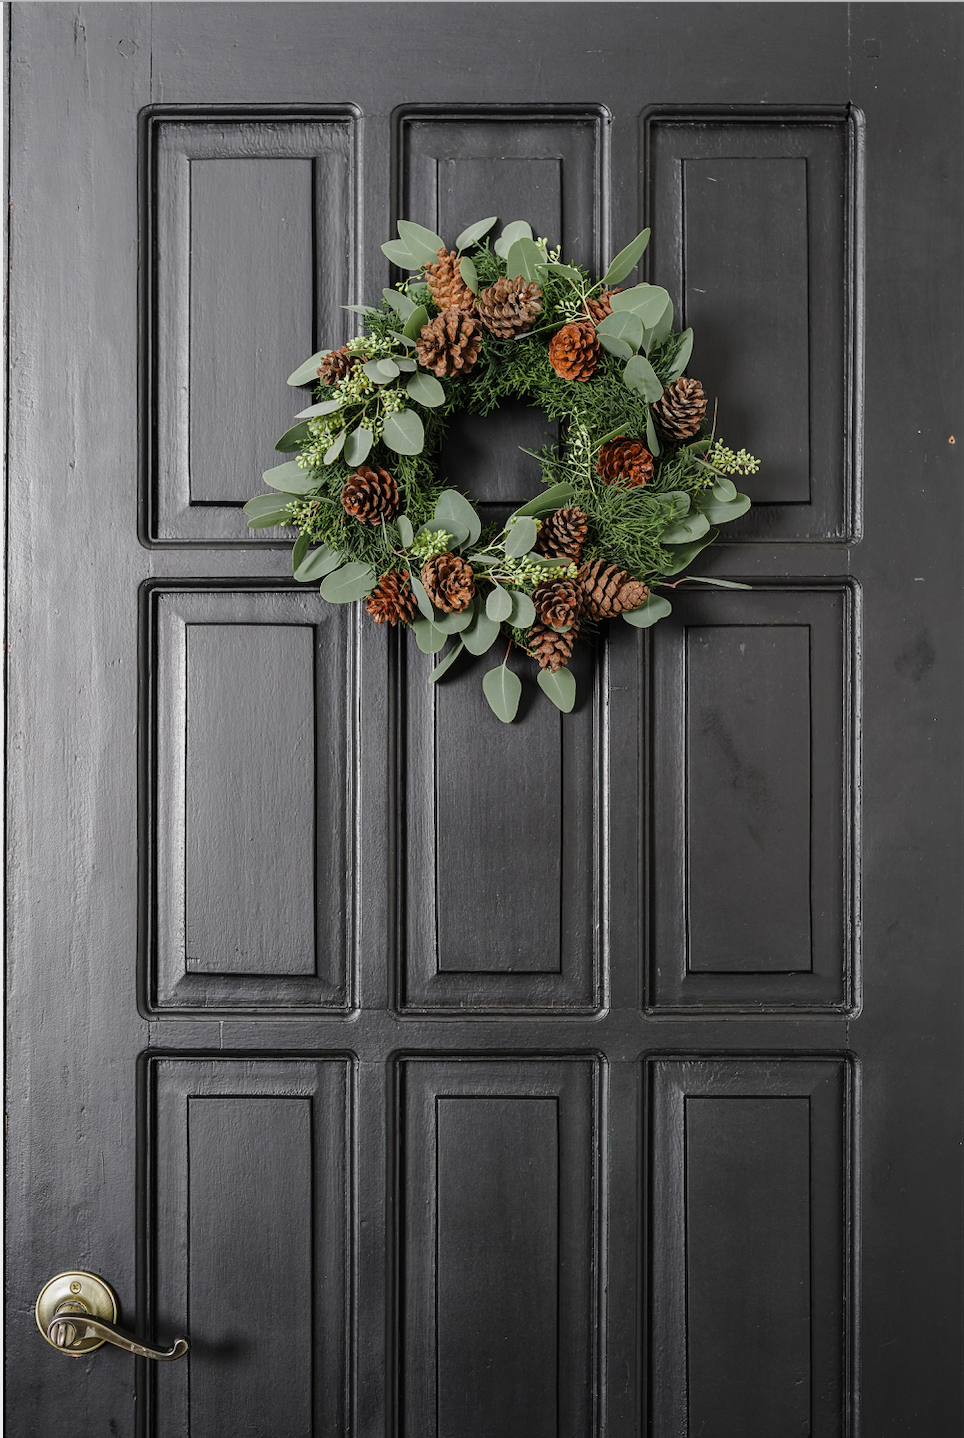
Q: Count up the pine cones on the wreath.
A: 15